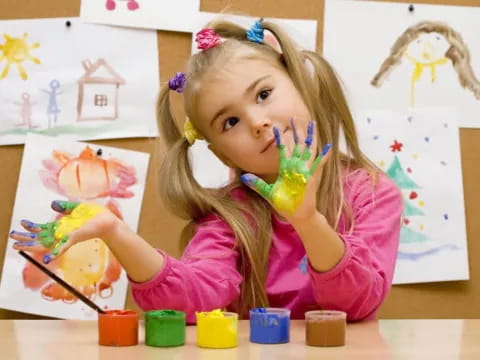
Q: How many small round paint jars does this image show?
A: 5